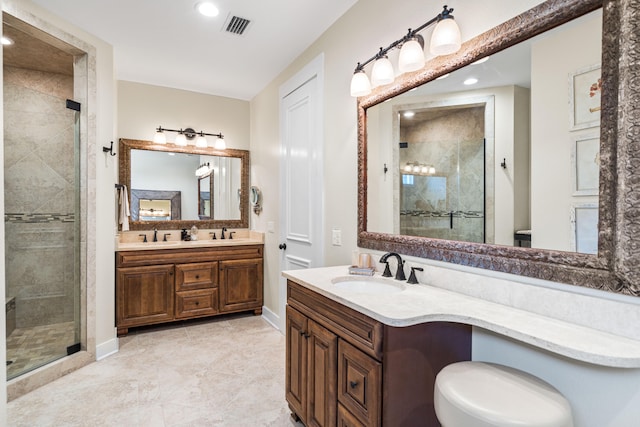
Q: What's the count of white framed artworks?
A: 3